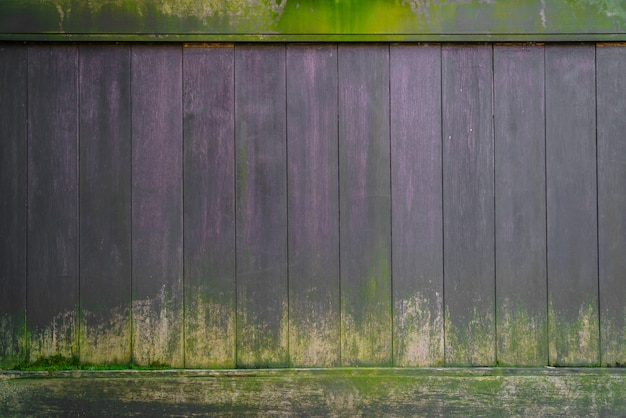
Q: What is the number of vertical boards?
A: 13